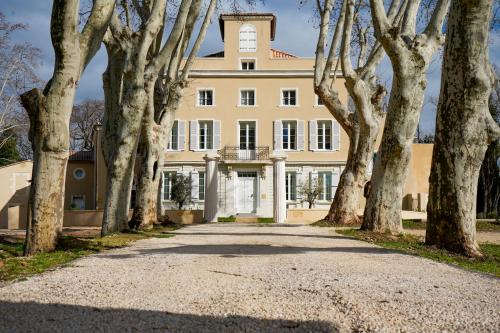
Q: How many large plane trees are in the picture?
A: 6